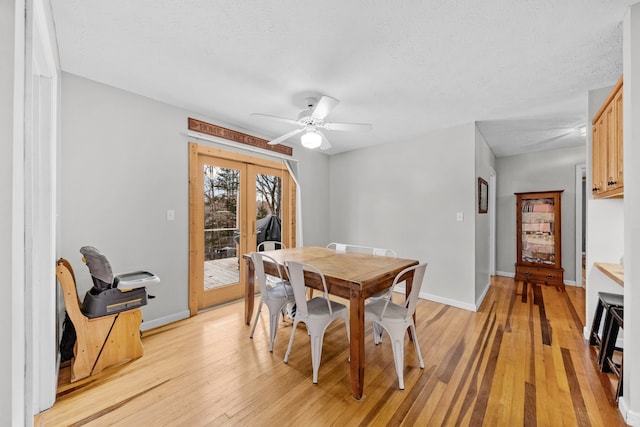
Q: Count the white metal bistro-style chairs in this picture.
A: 4